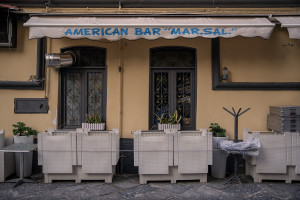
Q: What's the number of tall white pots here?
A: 2